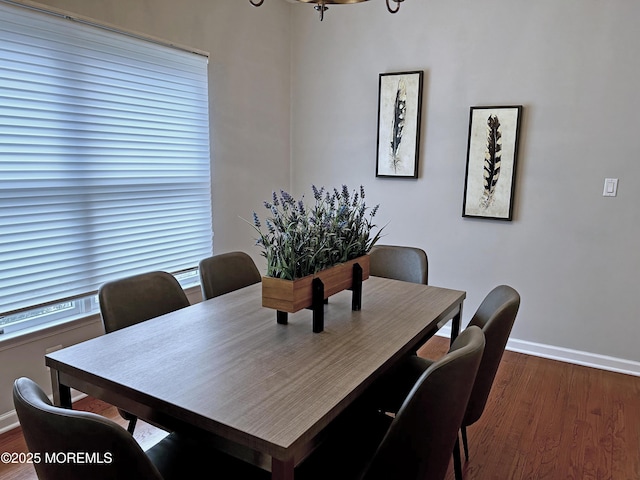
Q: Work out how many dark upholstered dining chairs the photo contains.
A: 6